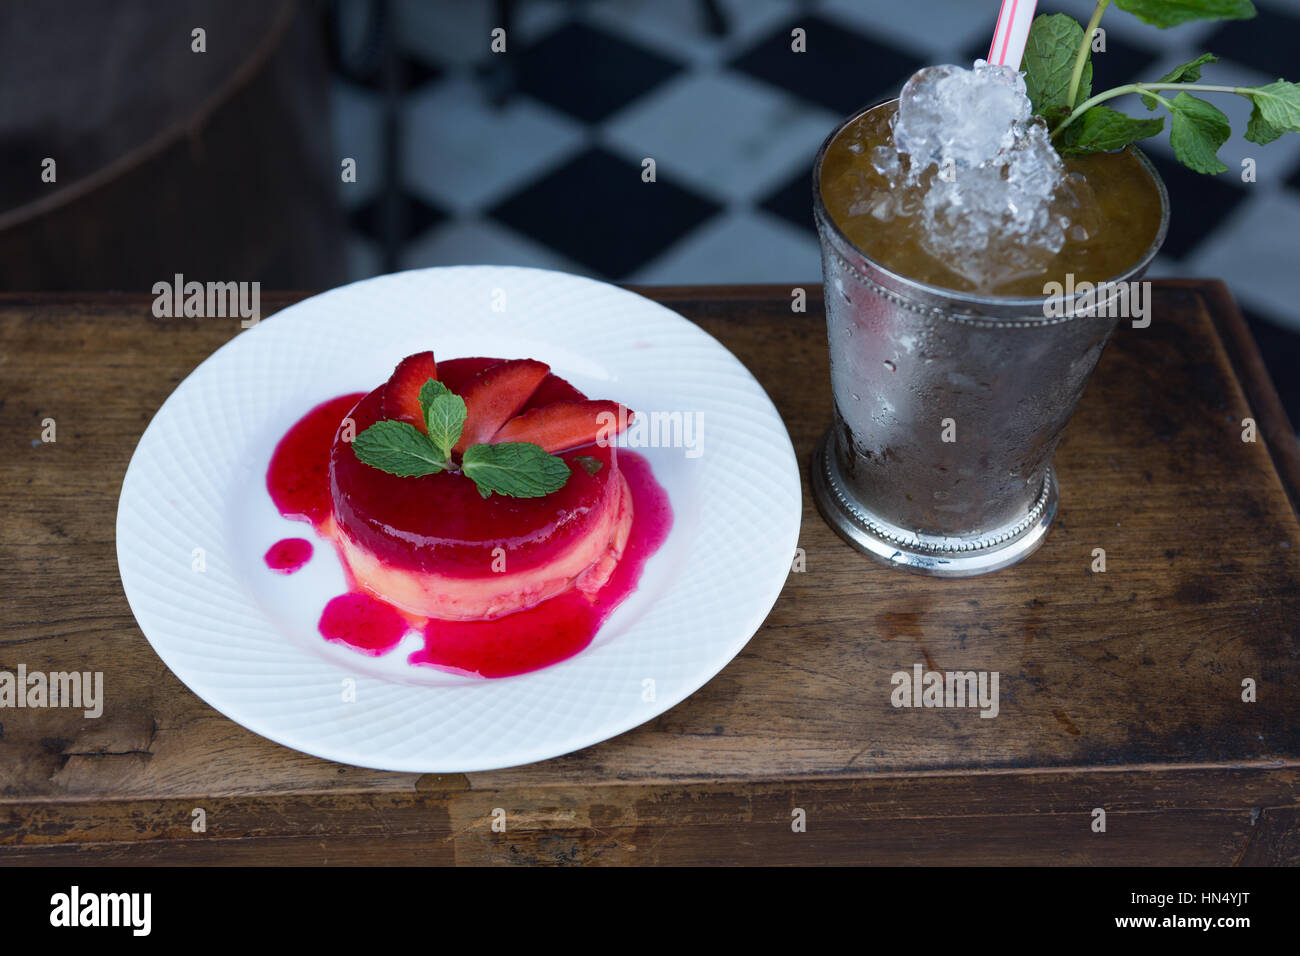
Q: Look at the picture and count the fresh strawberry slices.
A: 3